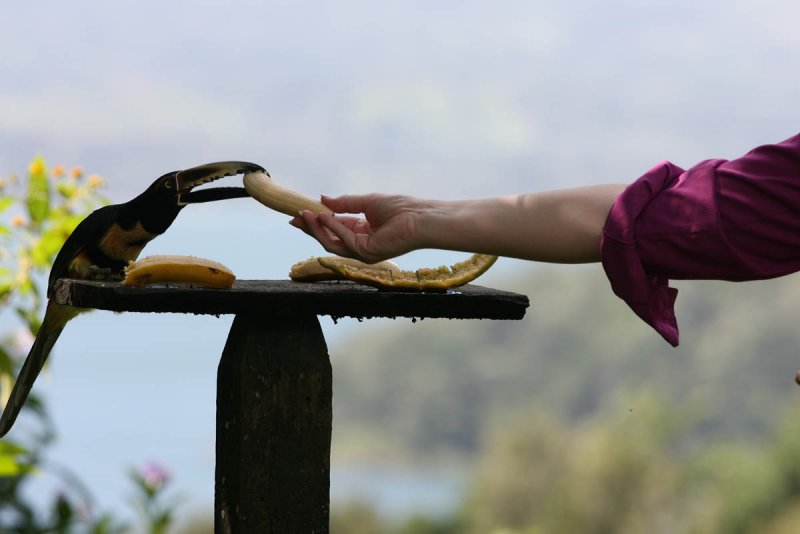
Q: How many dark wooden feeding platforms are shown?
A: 1